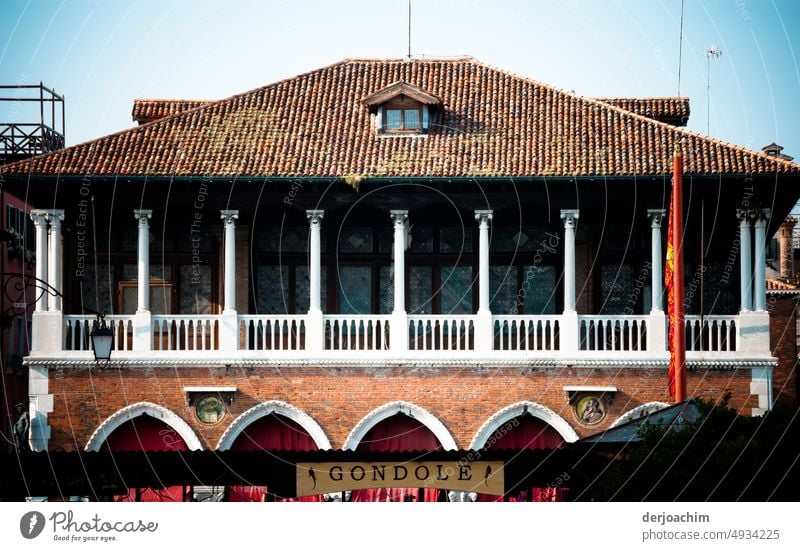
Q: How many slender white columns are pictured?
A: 11